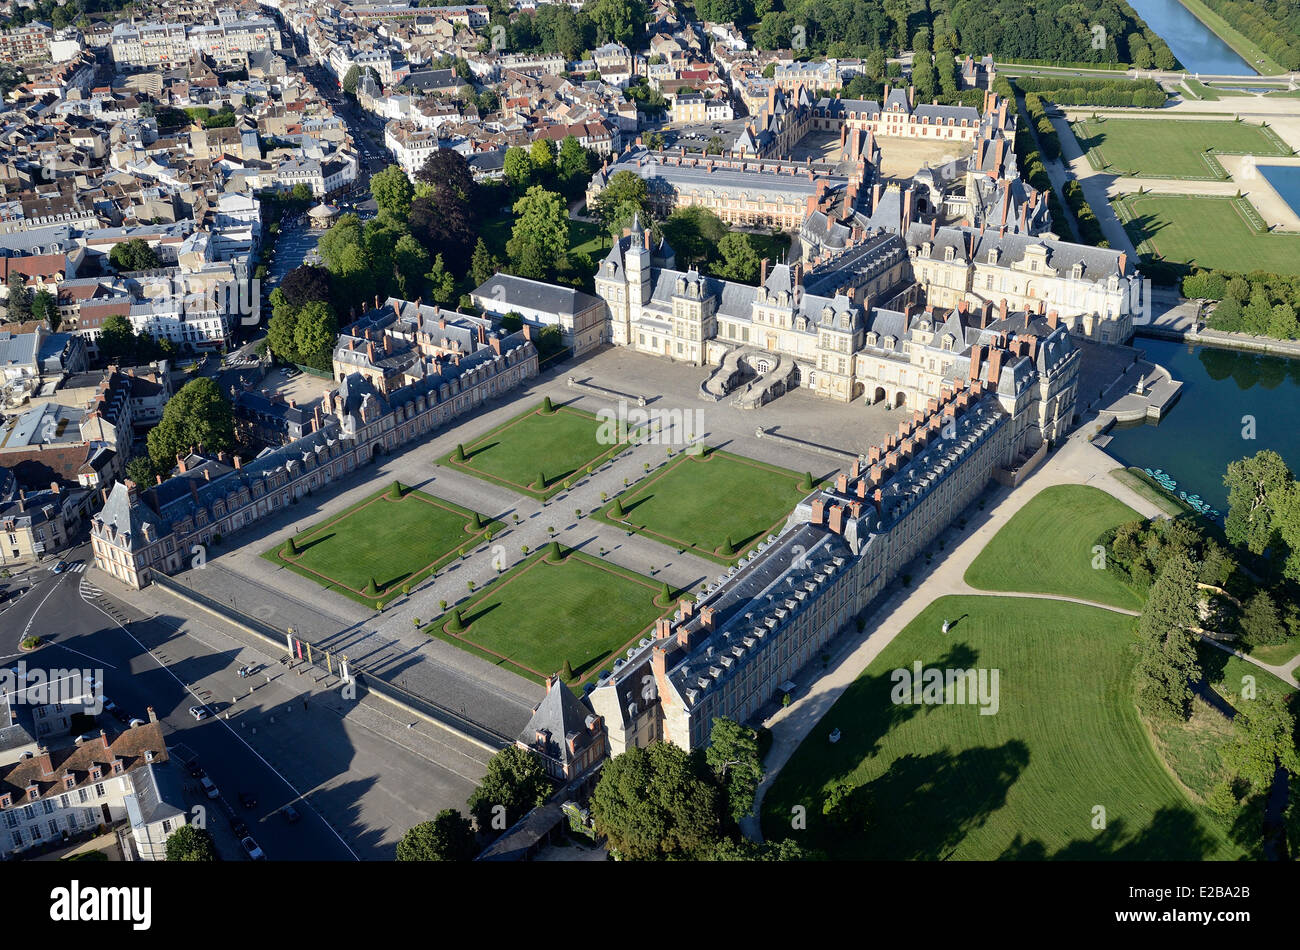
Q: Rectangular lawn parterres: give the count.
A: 4